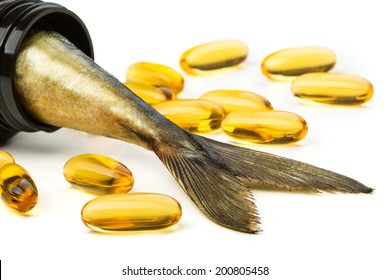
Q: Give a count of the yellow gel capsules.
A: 12